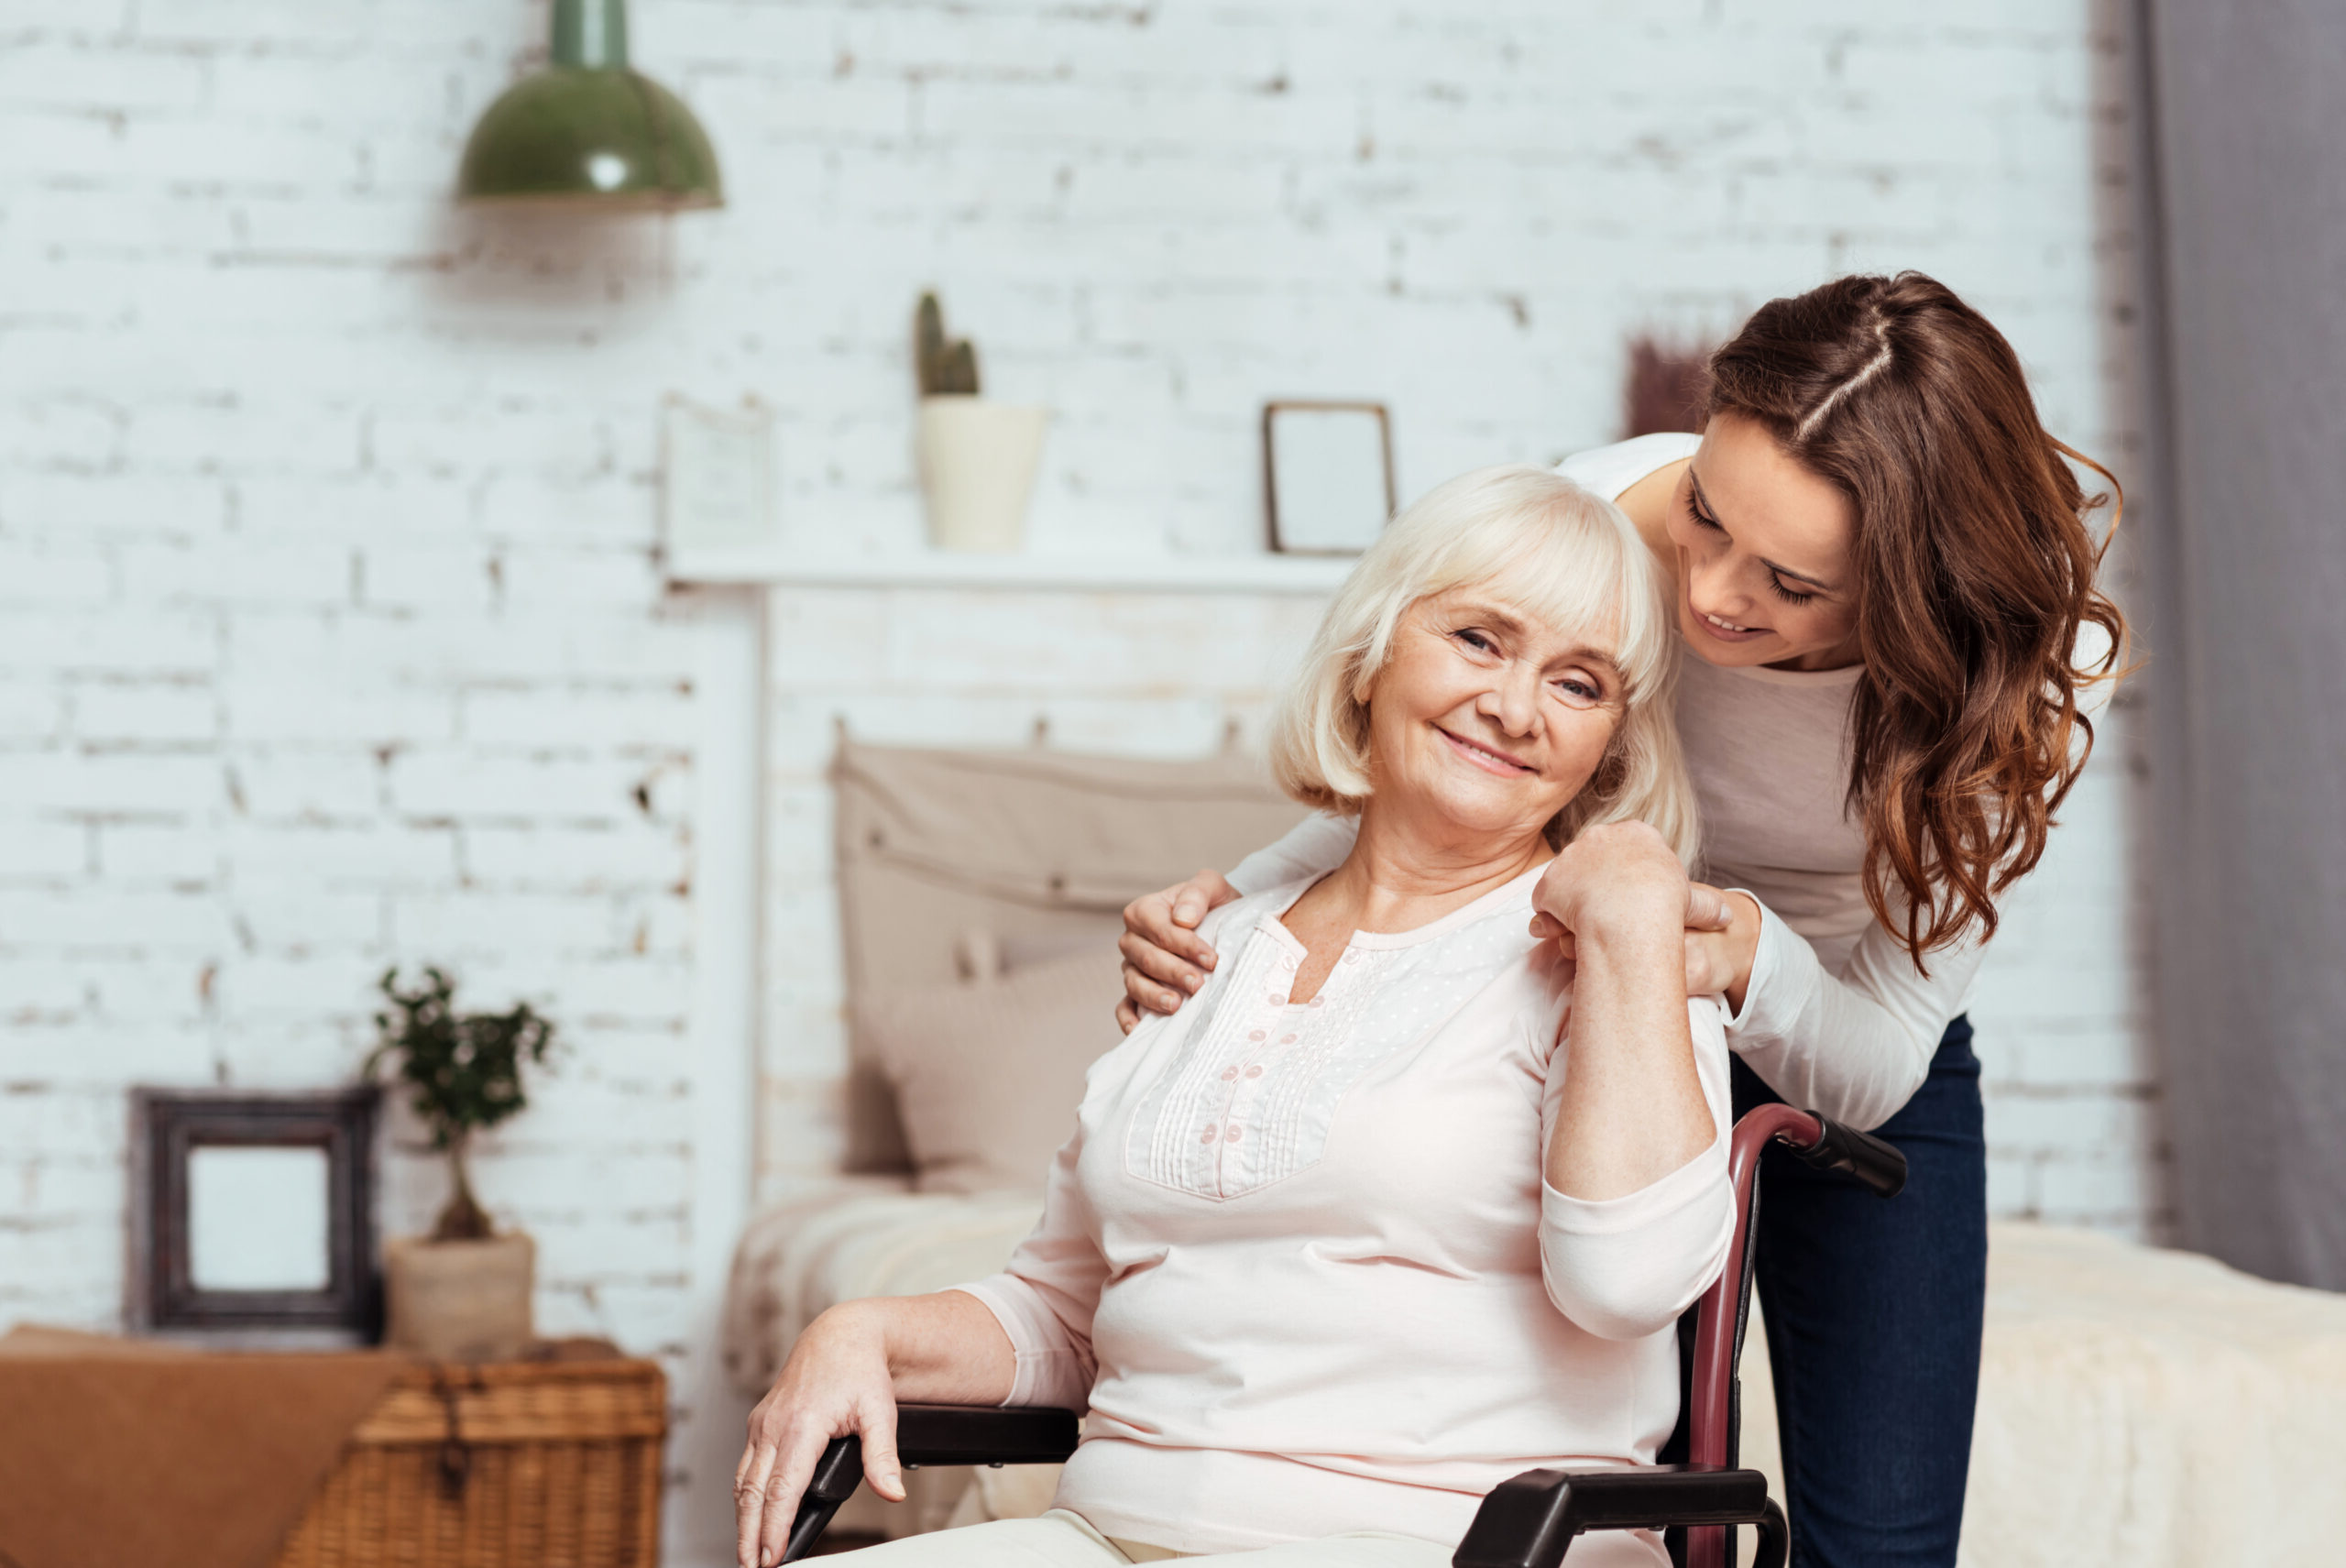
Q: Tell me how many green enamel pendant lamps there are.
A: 1